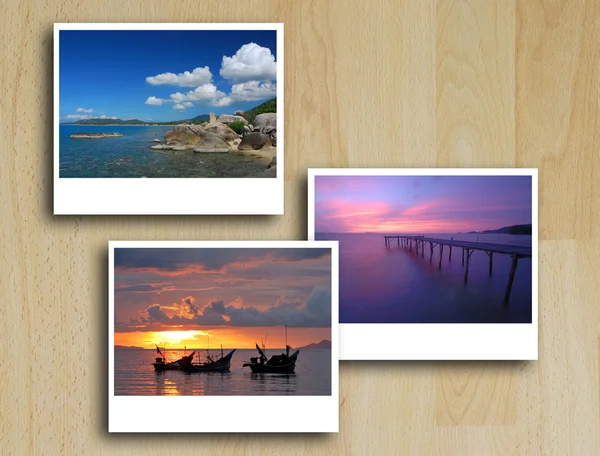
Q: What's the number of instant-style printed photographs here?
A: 3